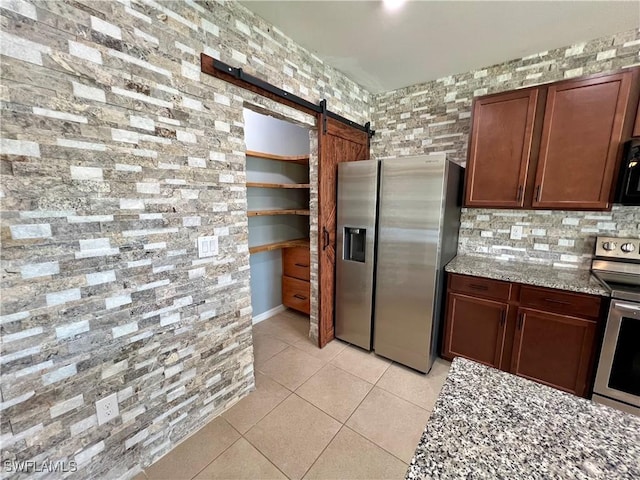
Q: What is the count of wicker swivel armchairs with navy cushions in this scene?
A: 0